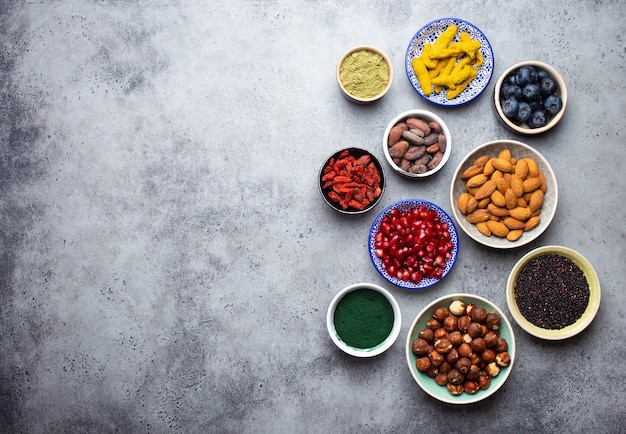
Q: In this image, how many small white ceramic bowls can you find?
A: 2